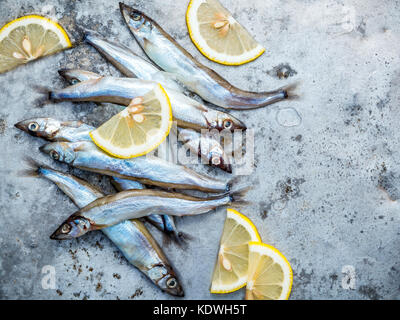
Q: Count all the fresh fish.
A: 8